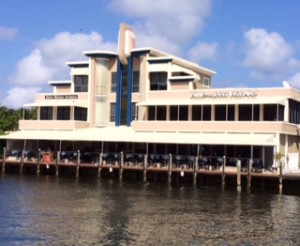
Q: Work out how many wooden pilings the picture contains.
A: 14